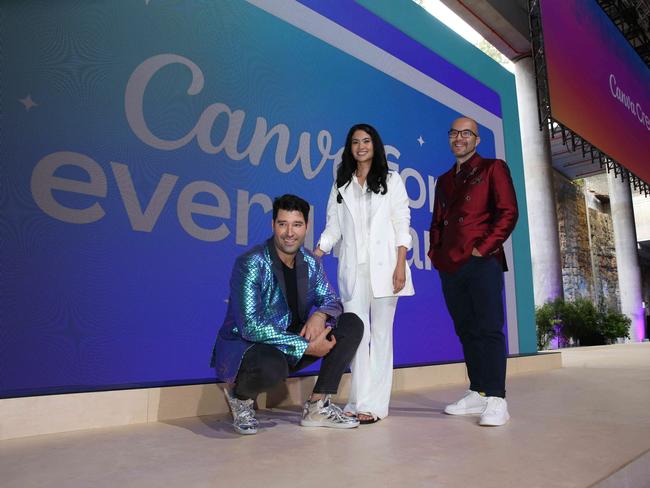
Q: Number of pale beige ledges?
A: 1